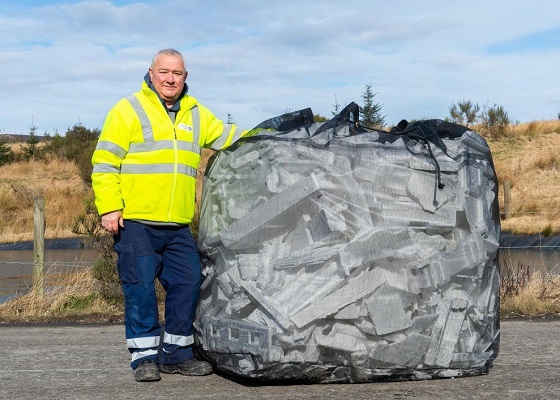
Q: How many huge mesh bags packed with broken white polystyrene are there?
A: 1